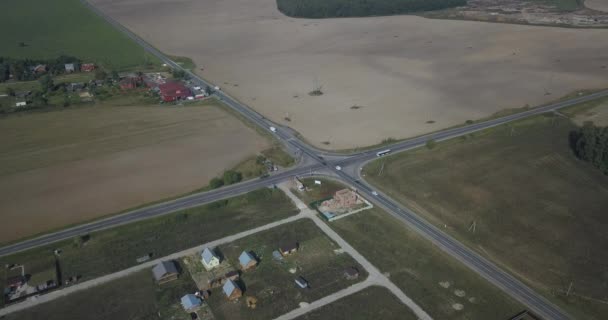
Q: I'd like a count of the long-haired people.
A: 0